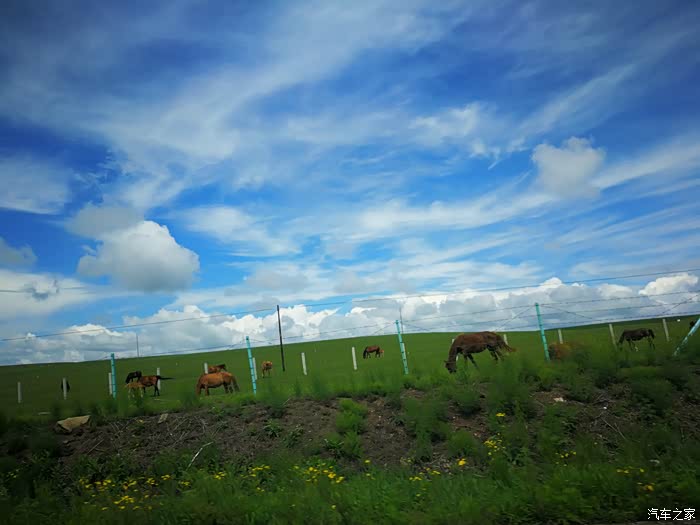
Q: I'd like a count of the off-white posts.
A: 14